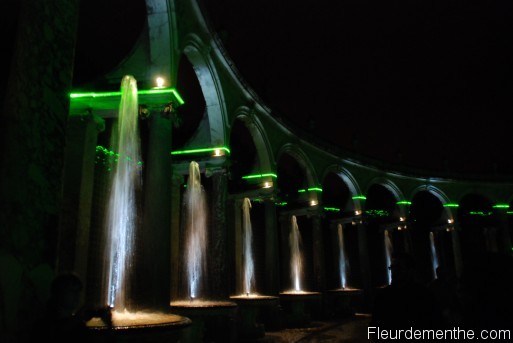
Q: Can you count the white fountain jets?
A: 7